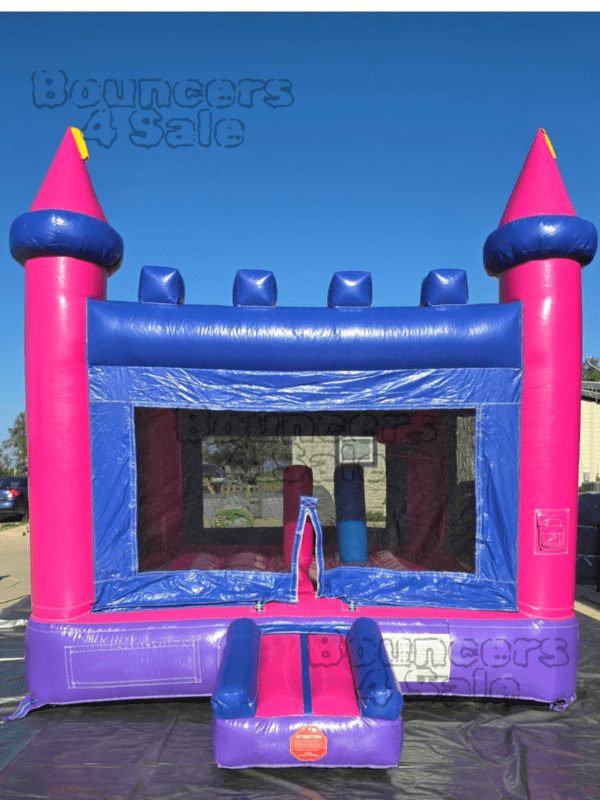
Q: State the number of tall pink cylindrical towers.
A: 2